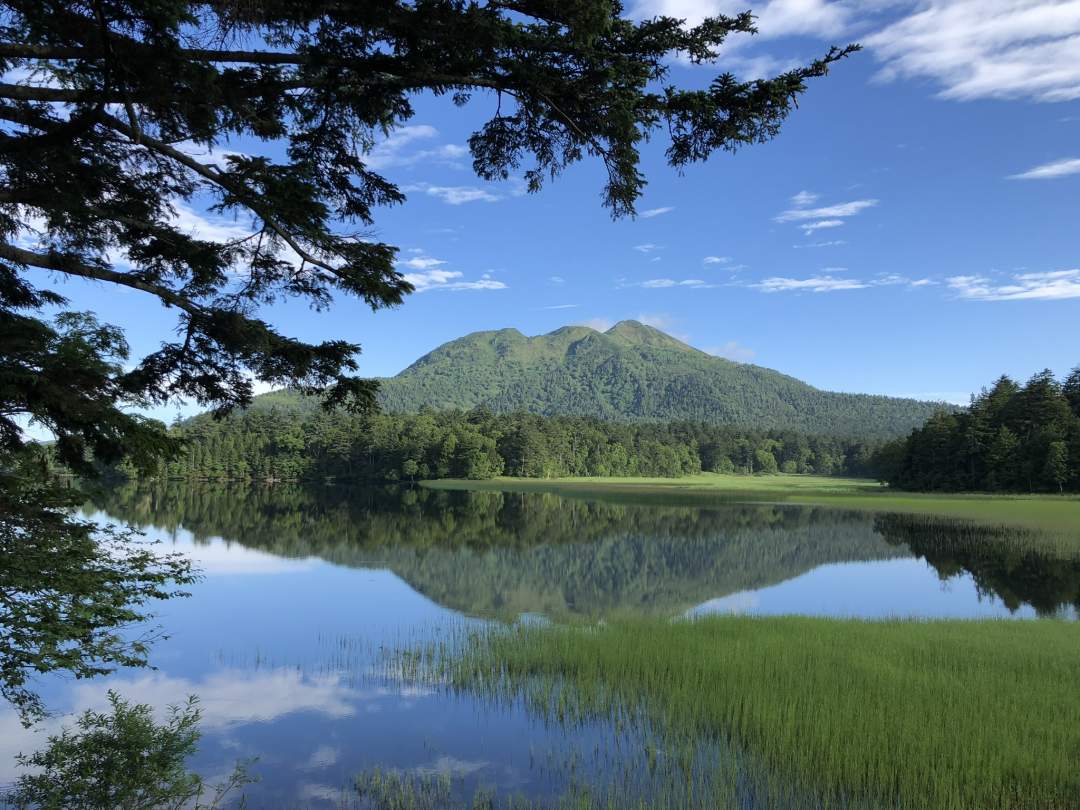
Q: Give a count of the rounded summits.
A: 3